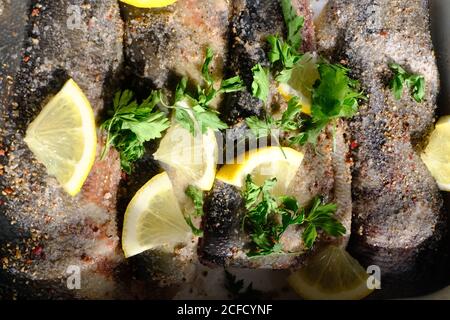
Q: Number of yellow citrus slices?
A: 8